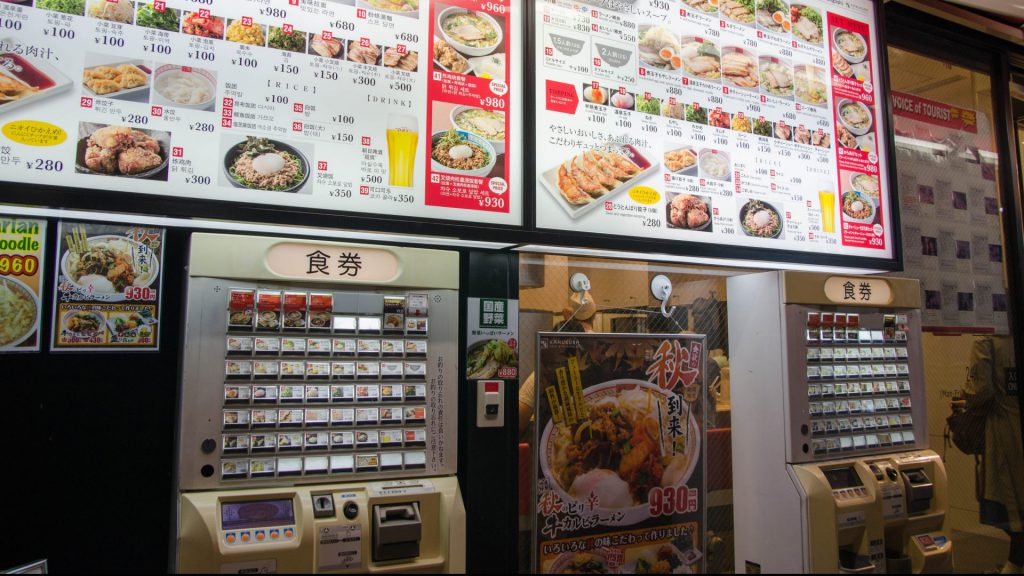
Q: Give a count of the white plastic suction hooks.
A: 2